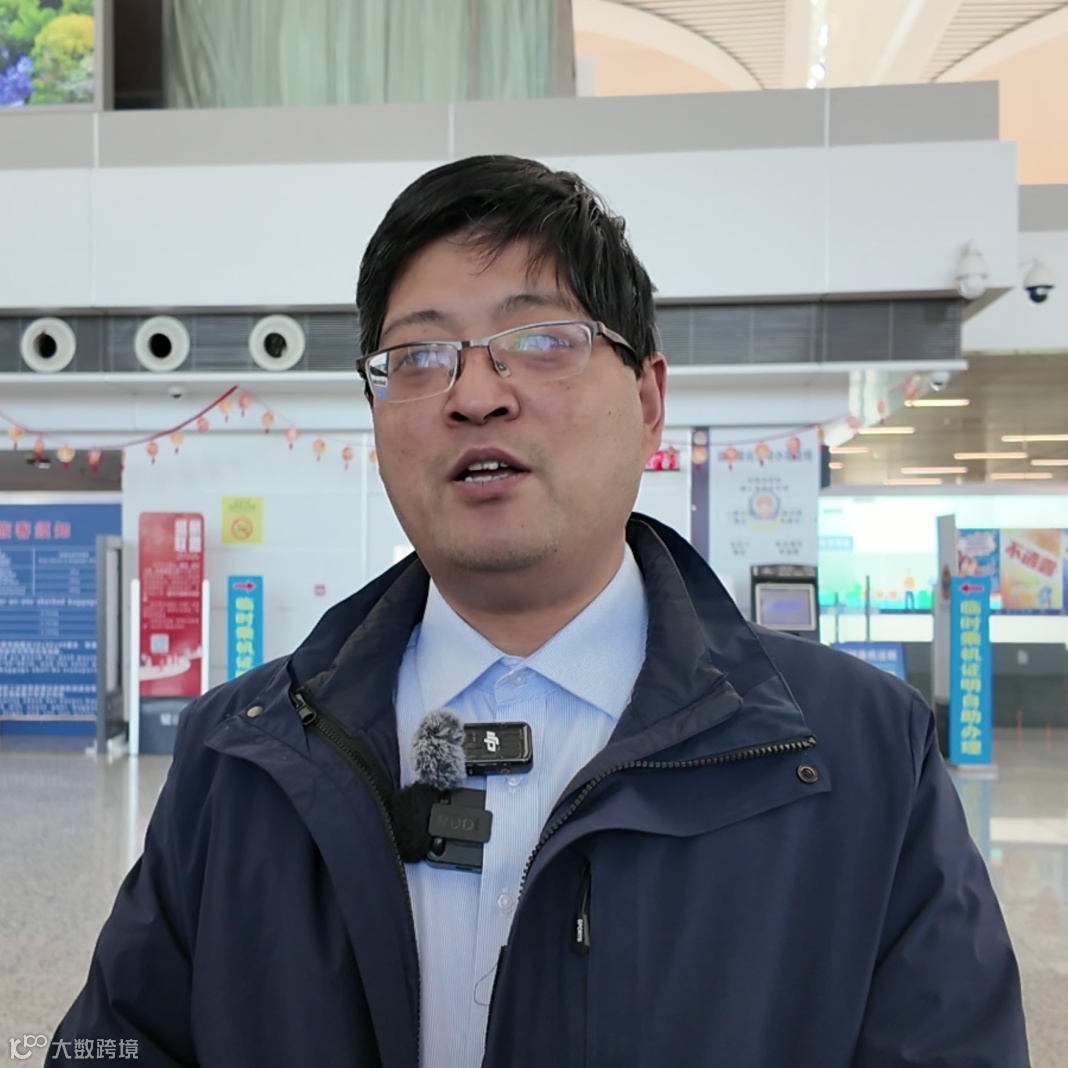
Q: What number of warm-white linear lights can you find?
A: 10